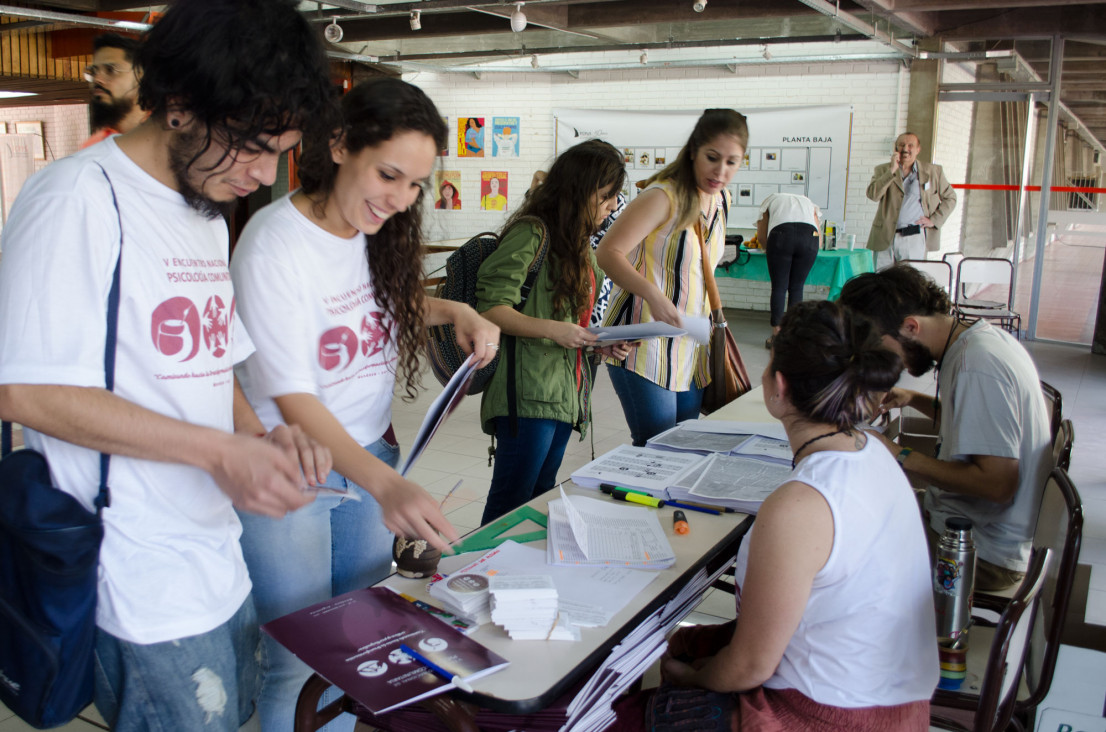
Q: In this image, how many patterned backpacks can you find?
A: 1